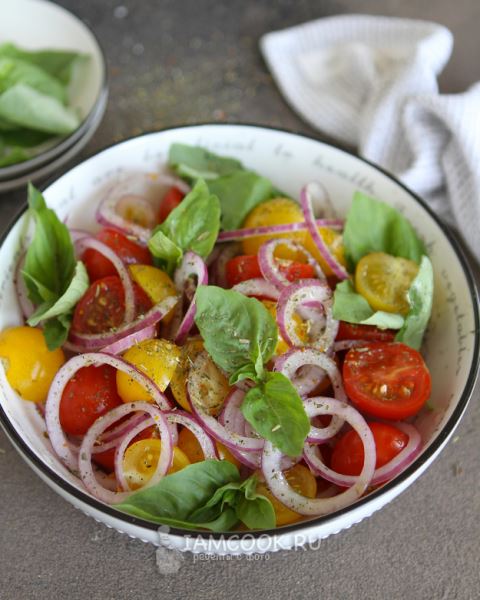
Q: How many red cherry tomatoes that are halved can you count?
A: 2